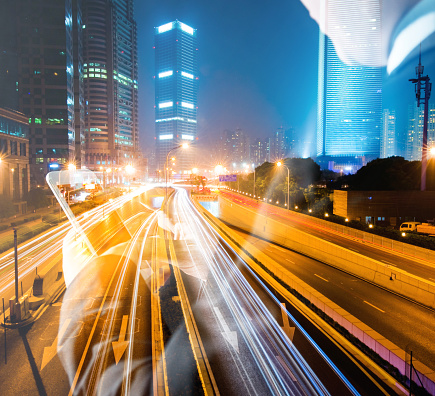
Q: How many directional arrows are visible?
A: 4